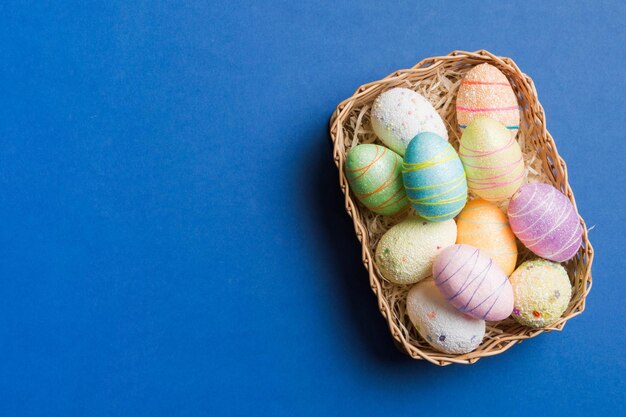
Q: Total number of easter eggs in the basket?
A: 11